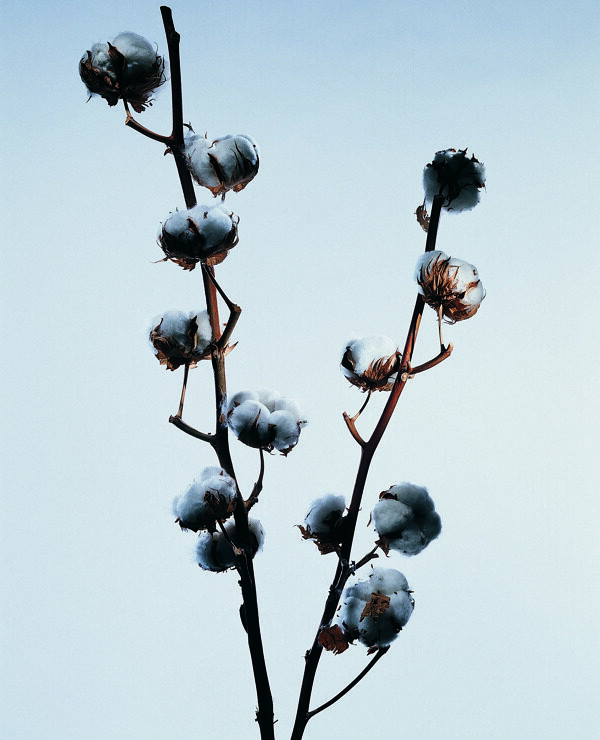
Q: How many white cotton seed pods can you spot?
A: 13